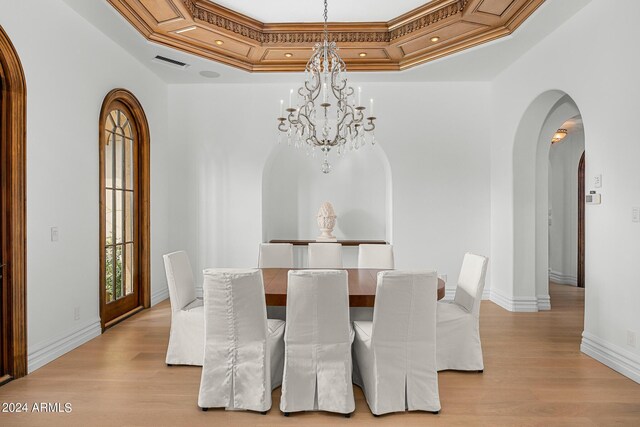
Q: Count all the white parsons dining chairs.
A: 8